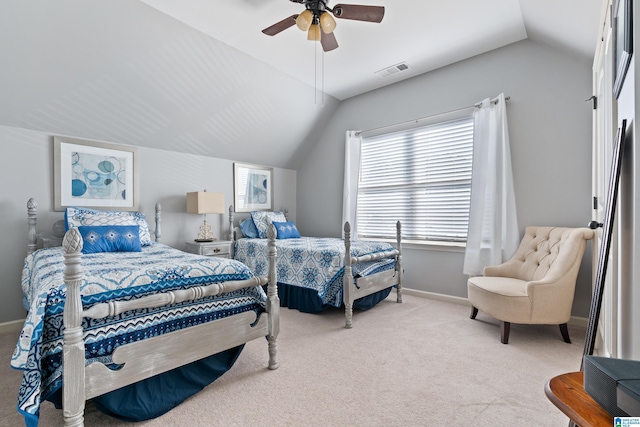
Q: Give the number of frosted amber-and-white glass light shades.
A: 3